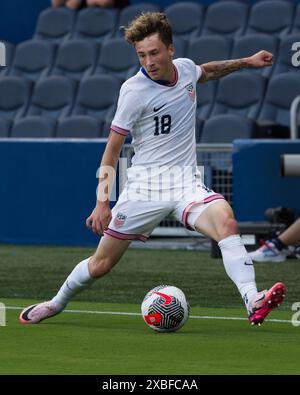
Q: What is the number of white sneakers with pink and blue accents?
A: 1